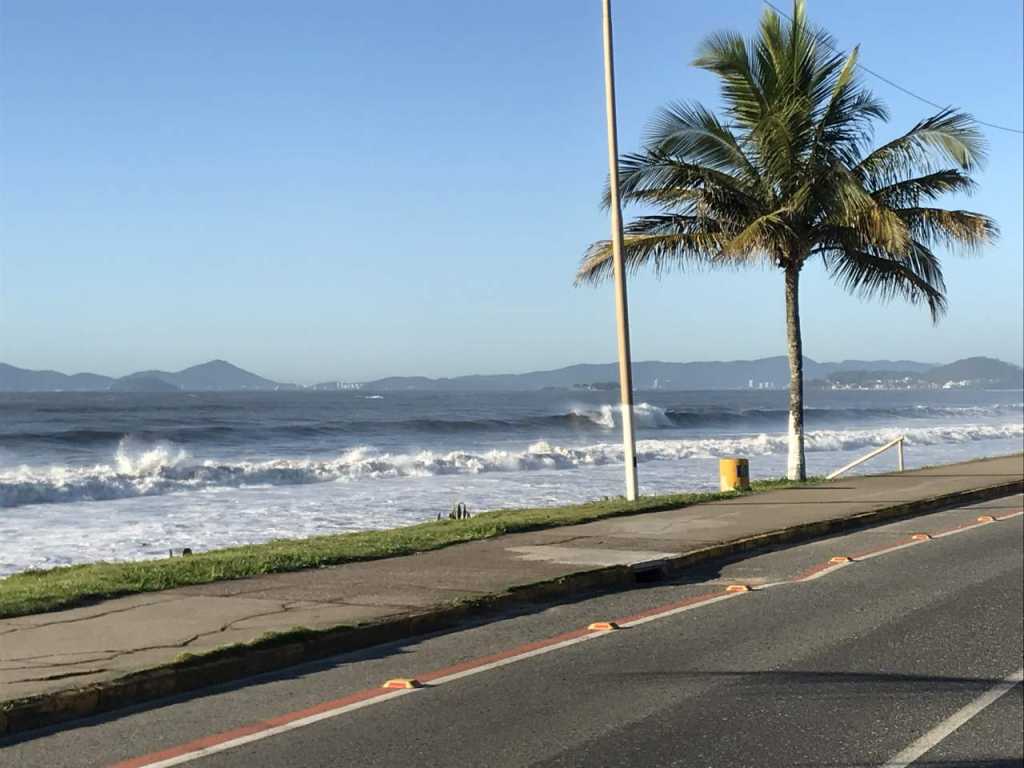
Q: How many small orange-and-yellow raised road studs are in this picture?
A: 6